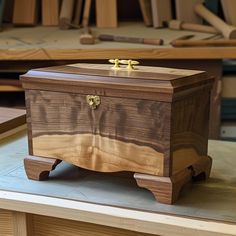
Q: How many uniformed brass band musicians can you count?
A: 0